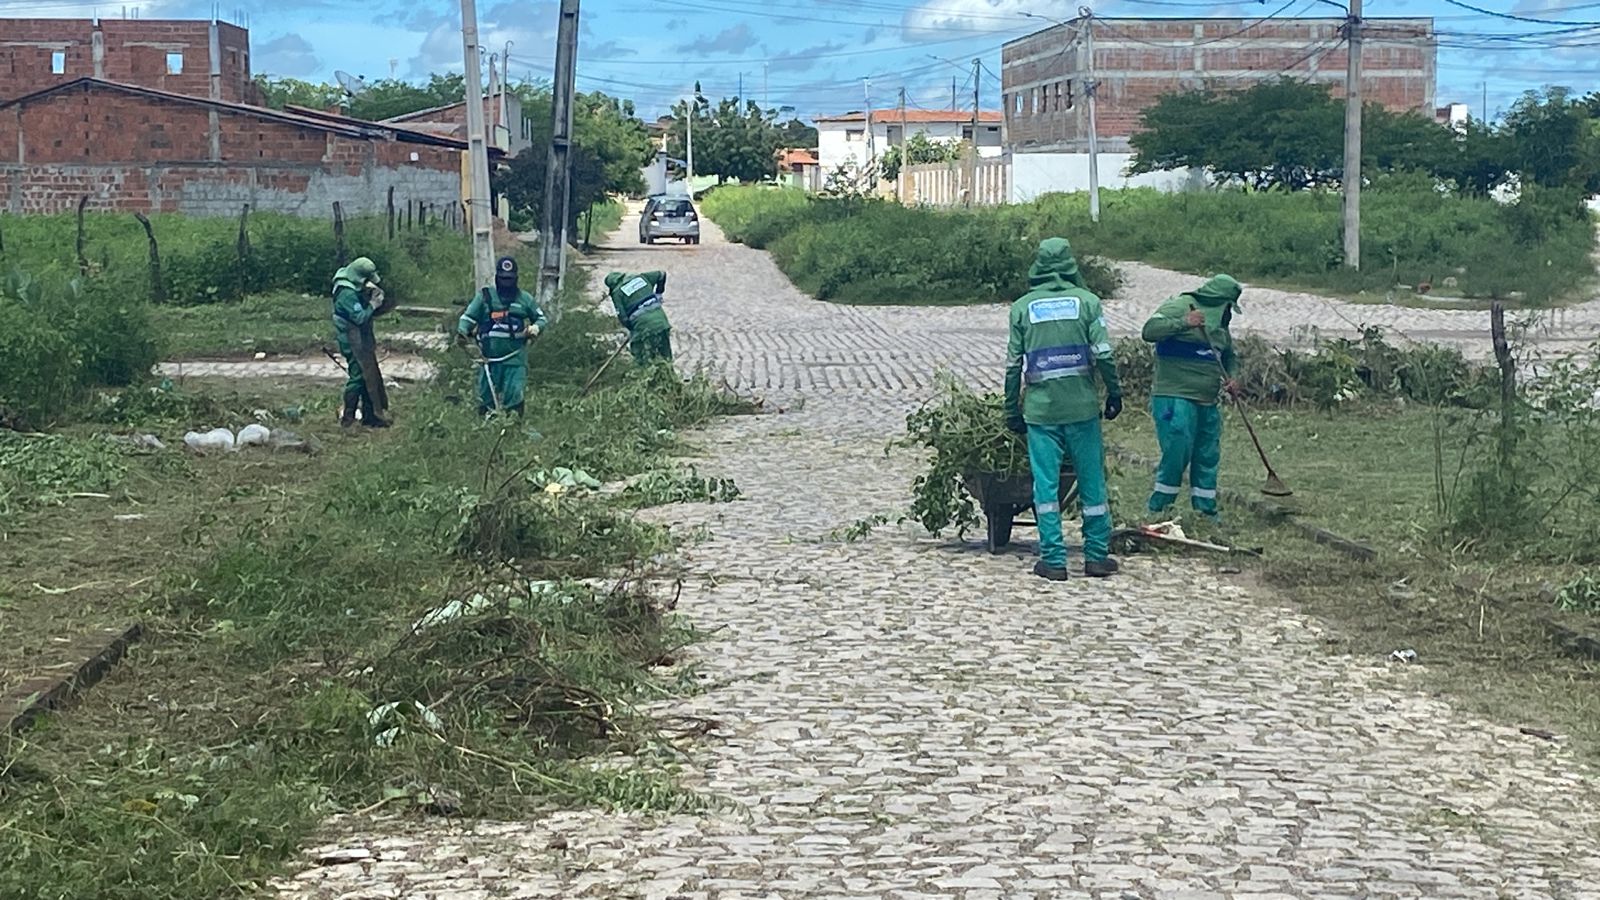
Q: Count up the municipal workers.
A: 5